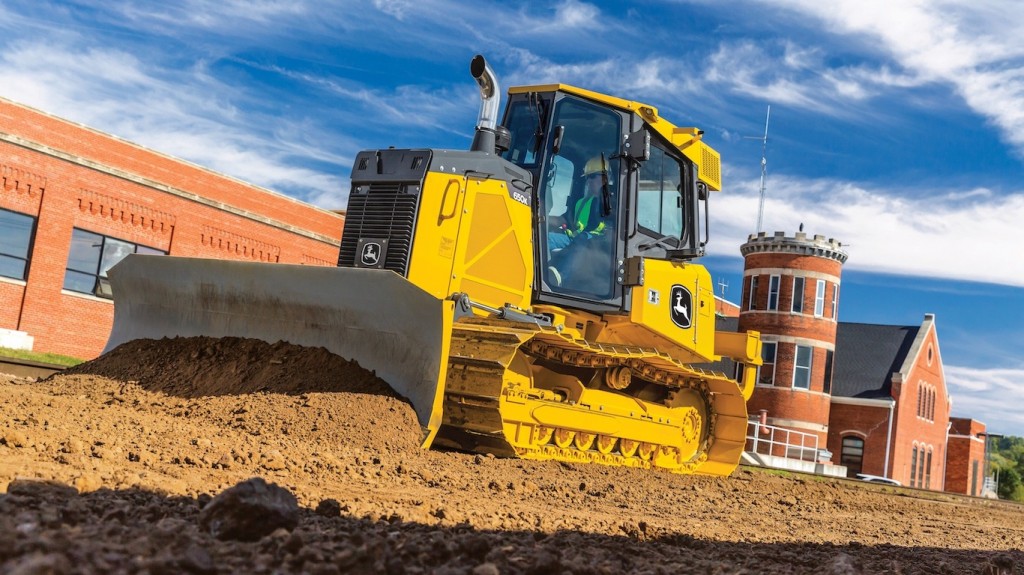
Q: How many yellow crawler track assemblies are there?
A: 1